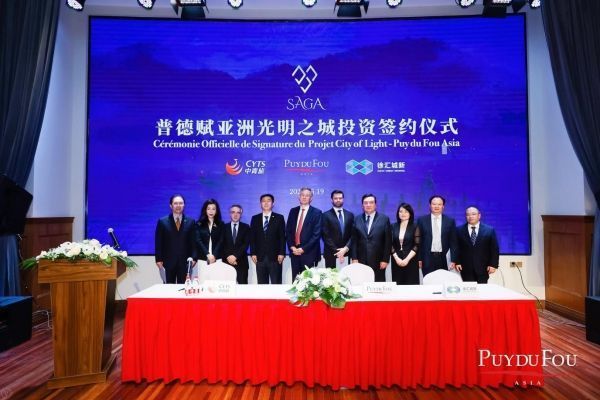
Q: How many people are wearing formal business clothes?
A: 10